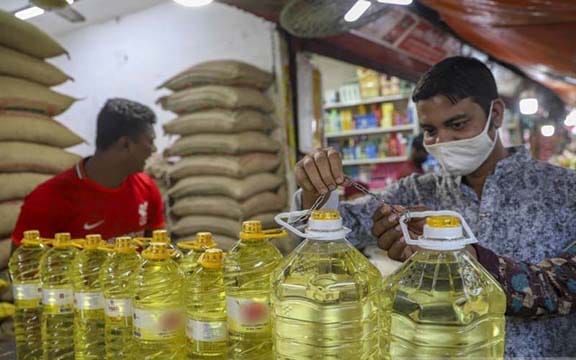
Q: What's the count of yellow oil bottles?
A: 11